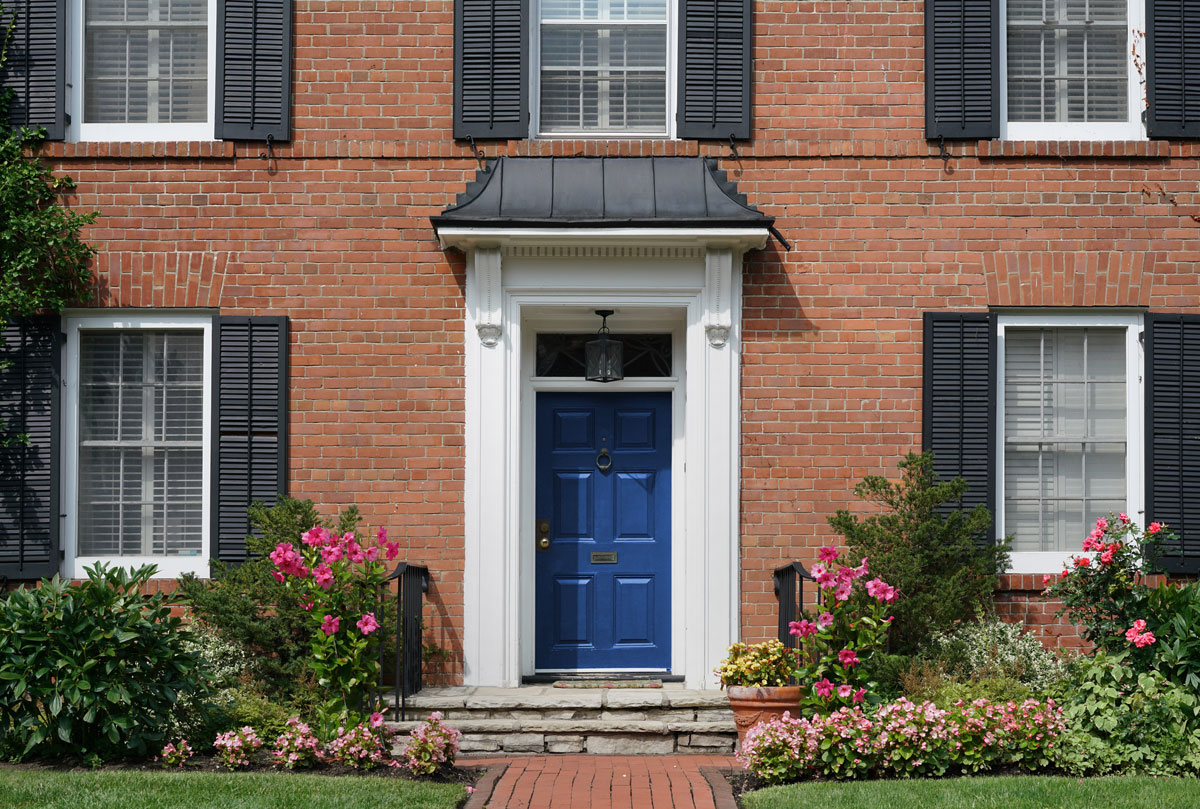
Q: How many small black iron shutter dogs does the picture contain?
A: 4